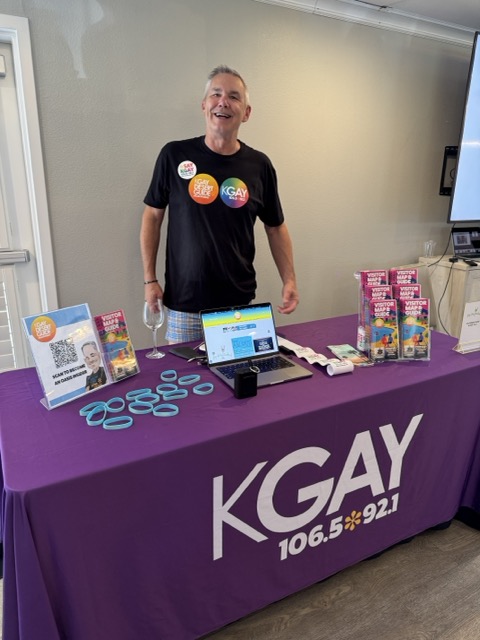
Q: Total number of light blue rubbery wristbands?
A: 13